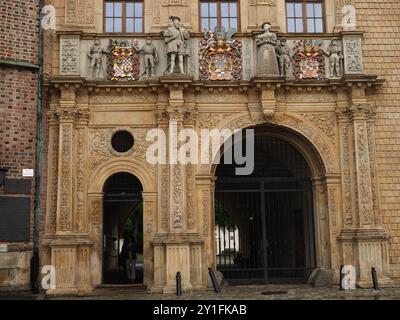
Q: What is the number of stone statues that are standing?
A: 6